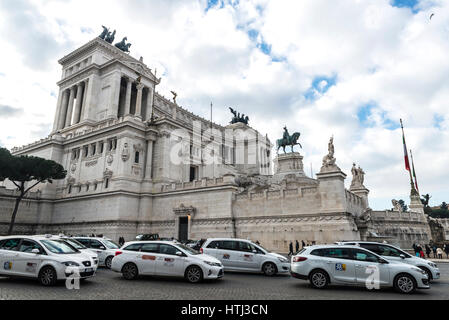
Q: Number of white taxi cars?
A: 7